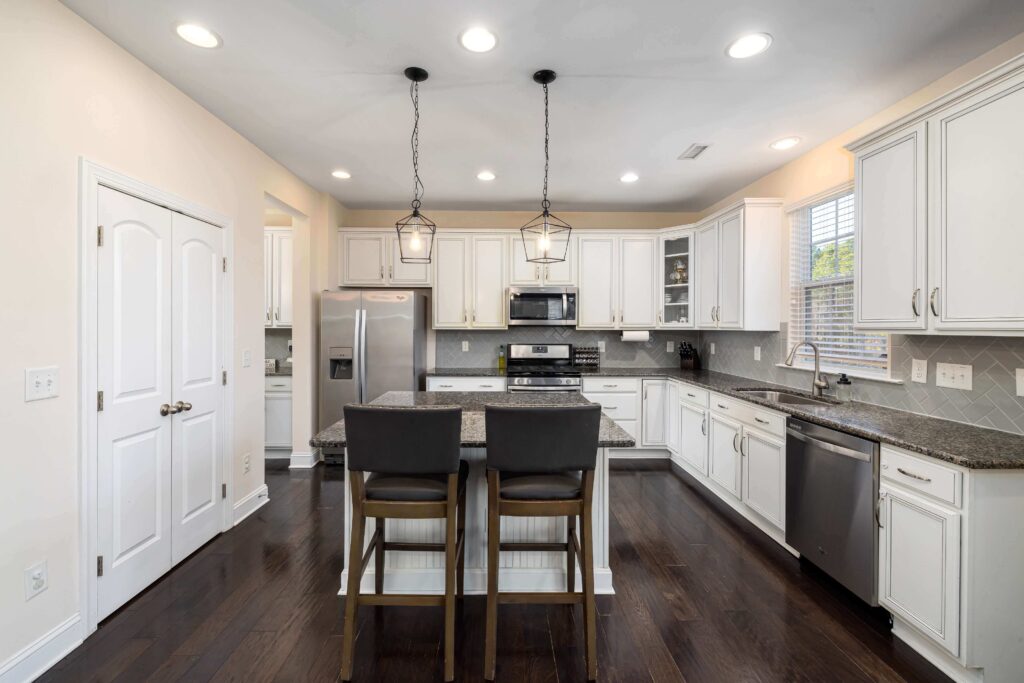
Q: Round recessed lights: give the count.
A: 7